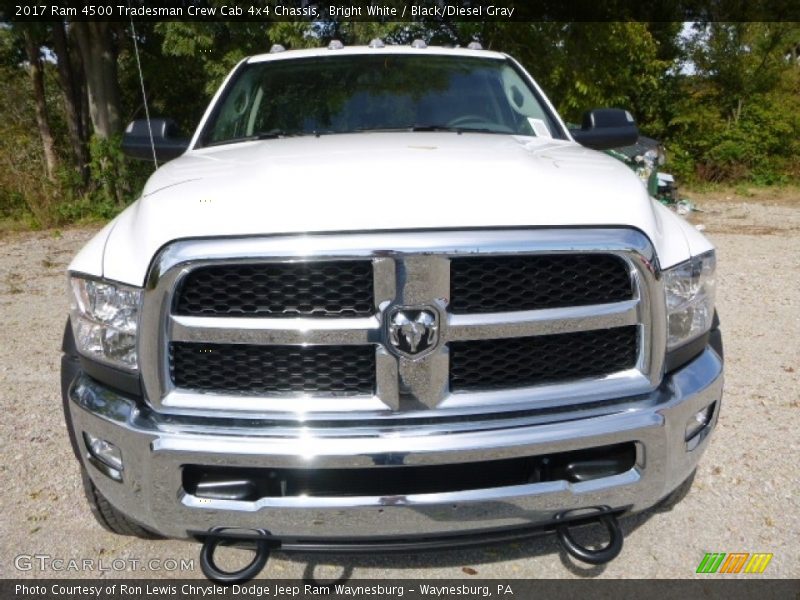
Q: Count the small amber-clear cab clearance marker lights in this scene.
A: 5